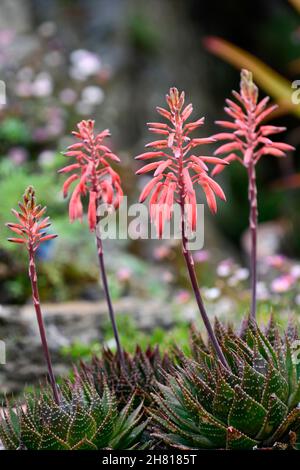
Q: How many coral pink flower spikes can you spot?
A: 4